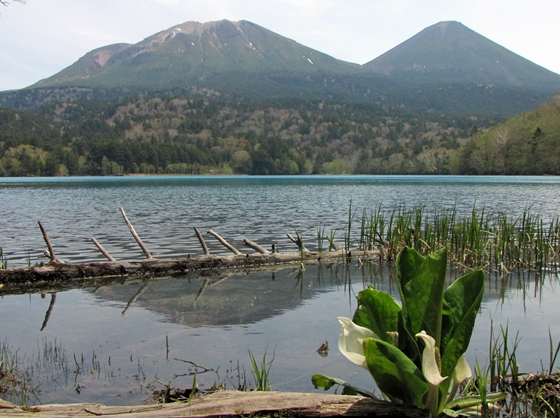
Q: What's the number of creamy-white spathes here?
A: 3